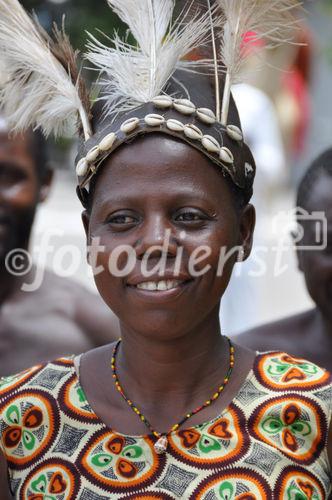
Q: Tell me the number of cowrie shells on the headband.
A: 13